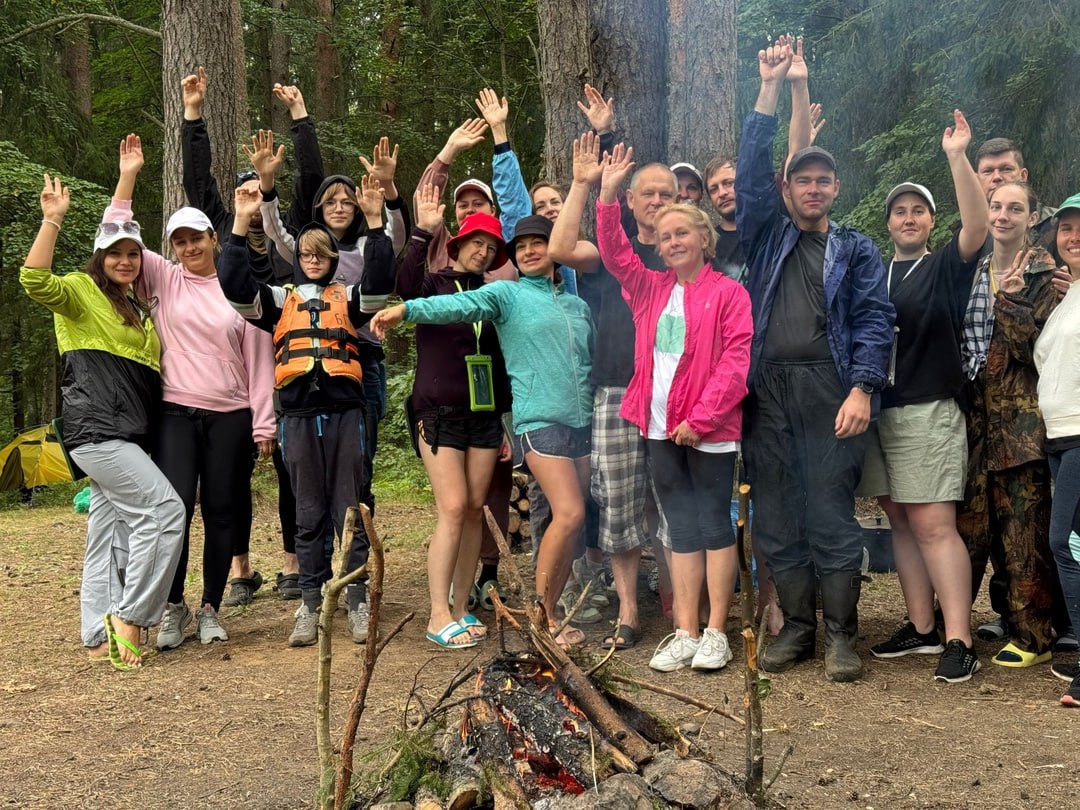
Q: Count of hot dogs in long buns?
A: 0